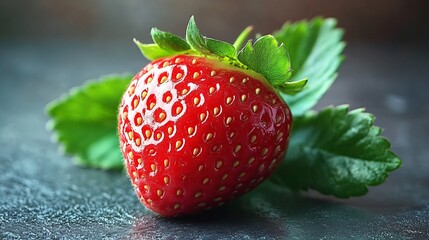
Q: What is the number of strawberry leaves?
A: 3